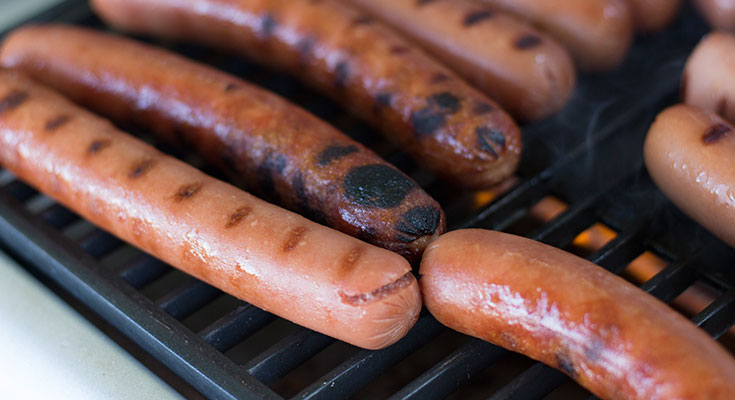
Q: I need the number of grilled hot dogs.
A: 10